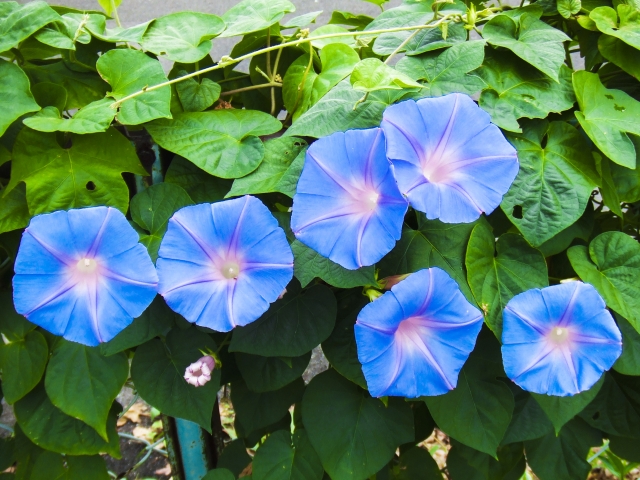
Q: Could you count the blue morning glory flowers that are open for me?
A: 6